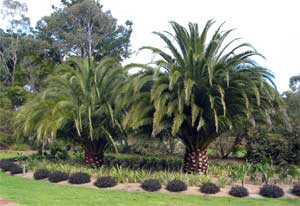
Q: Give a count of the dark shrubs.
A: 12